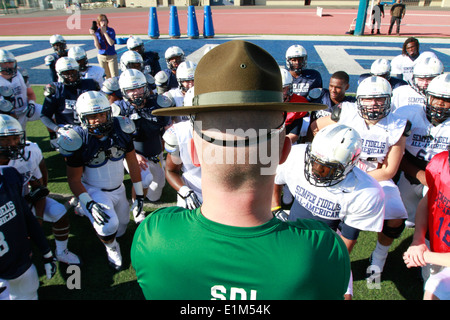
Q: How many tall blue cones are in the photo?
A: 4